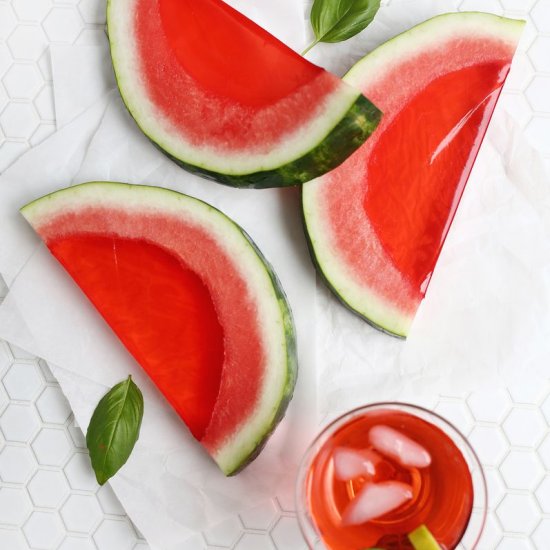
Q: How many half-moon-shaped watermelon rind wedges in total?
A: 3